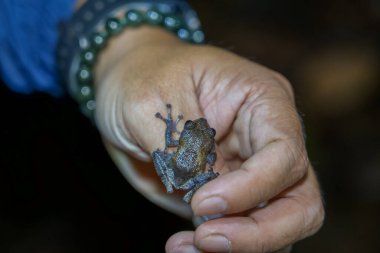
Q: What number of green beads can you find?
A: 11